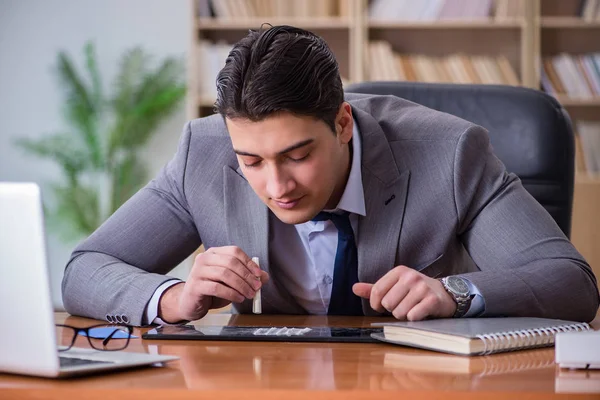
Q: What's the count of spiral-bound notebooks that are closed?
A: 1